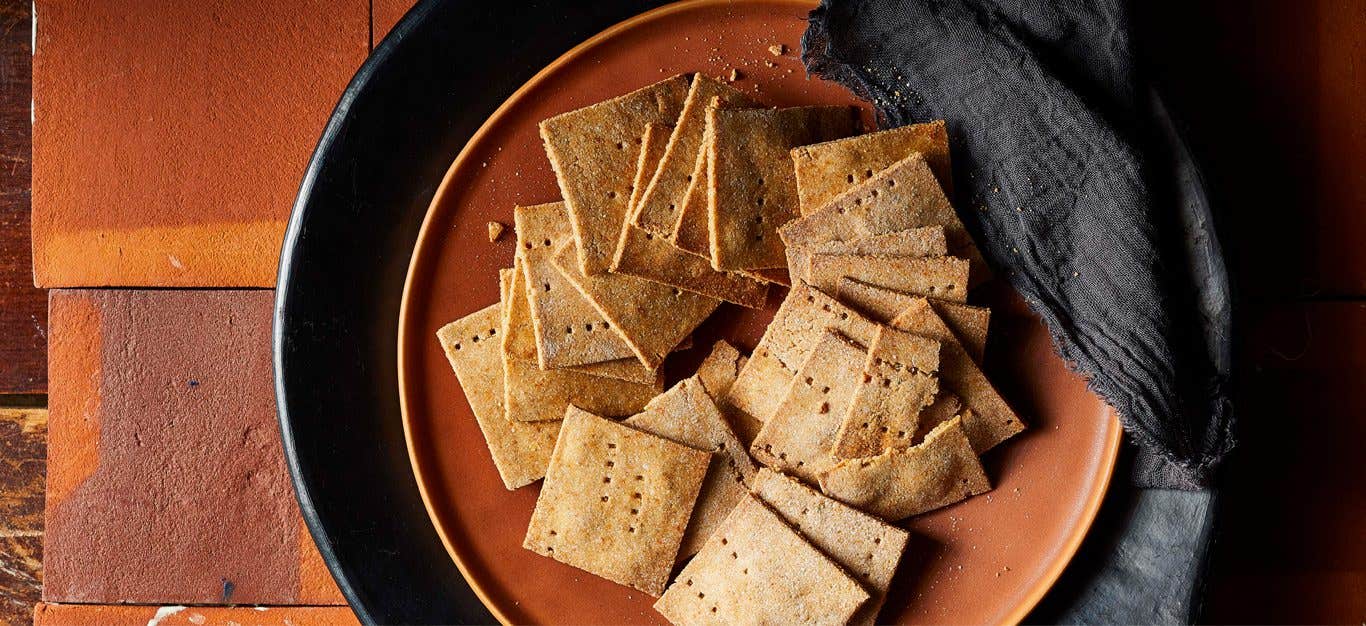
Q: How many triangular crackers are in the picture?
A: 0